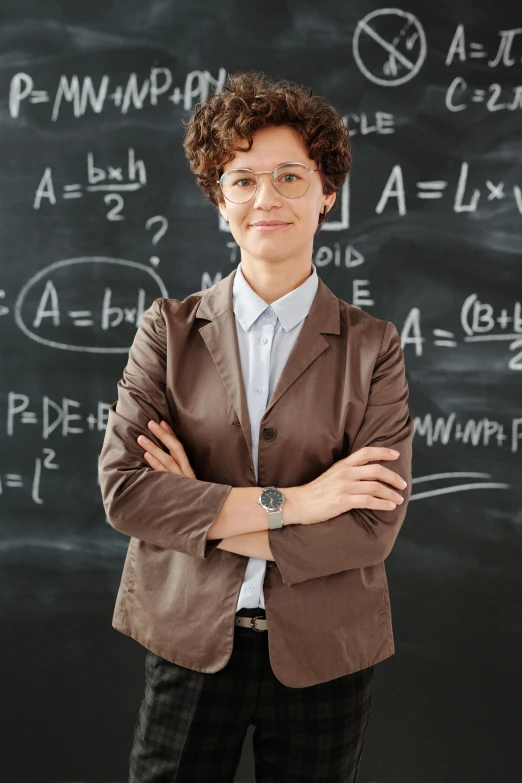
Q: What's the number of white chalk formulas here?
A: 10